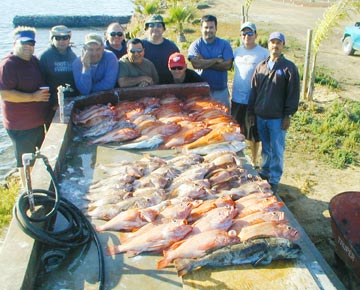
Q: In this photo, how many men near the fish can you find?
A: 10